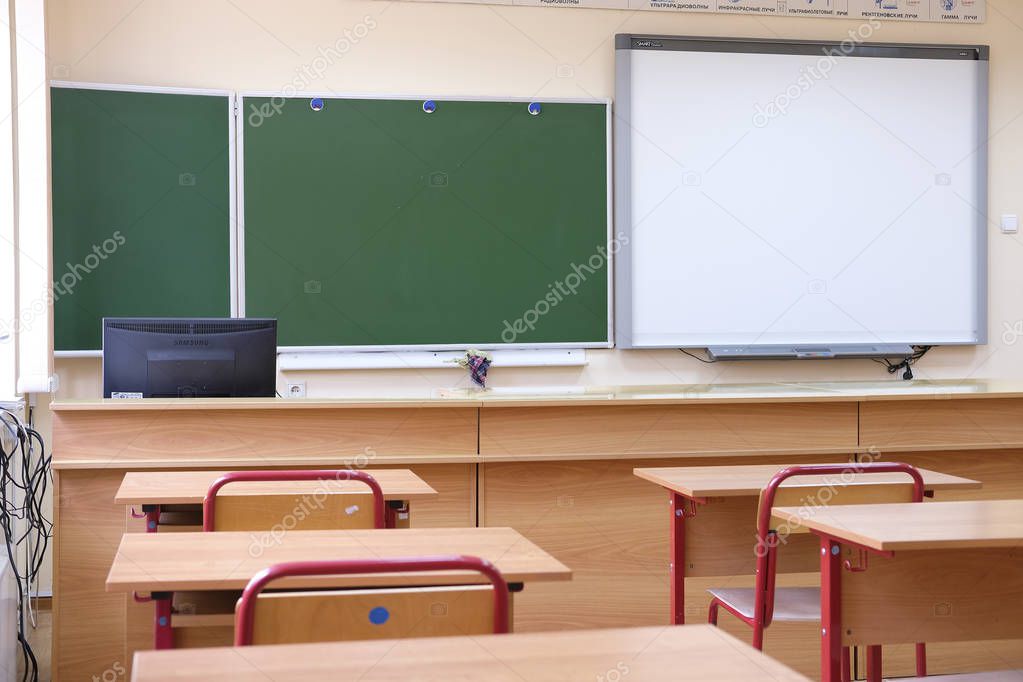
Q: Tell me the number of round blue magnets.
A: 3